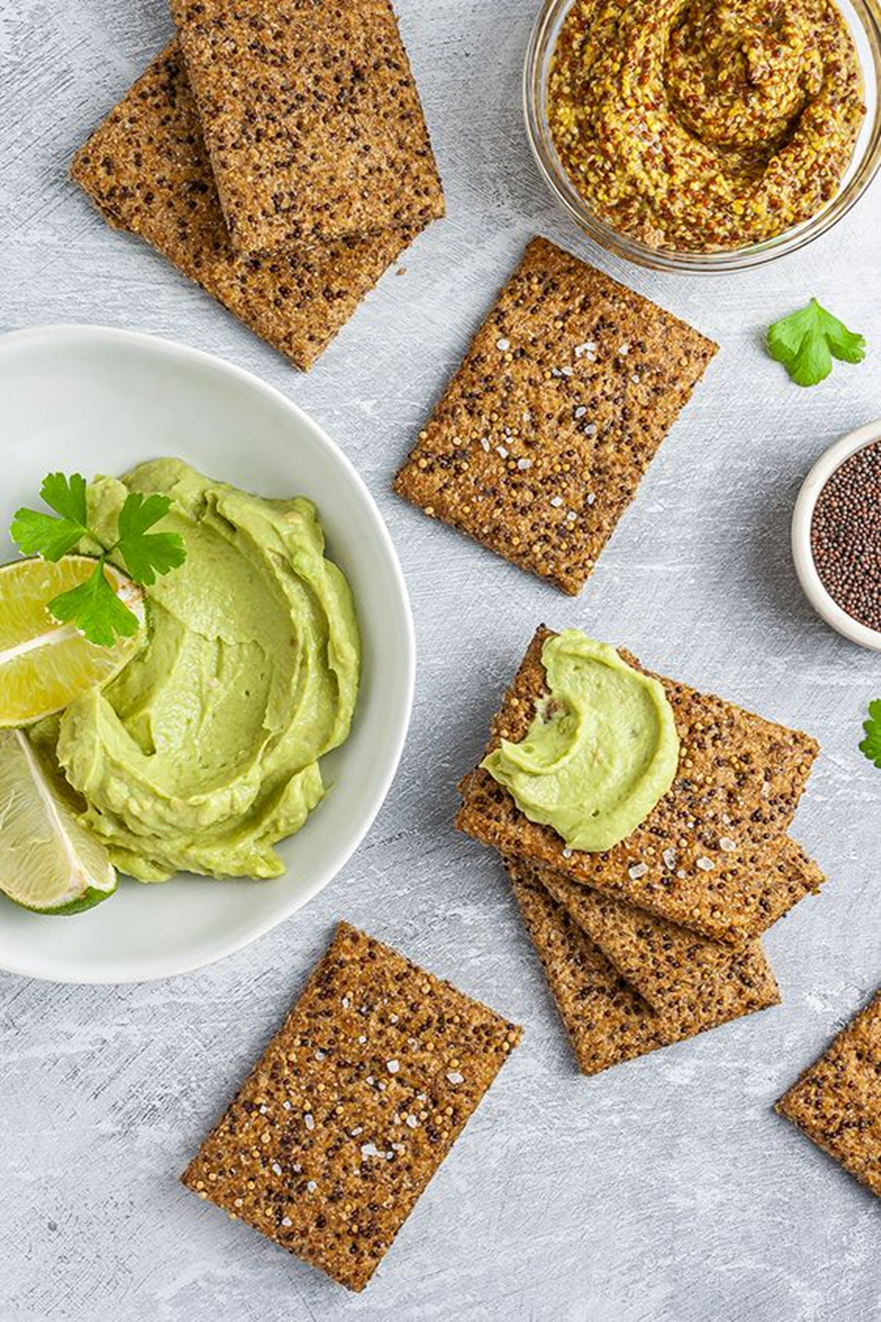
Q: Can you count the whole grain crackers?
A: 8